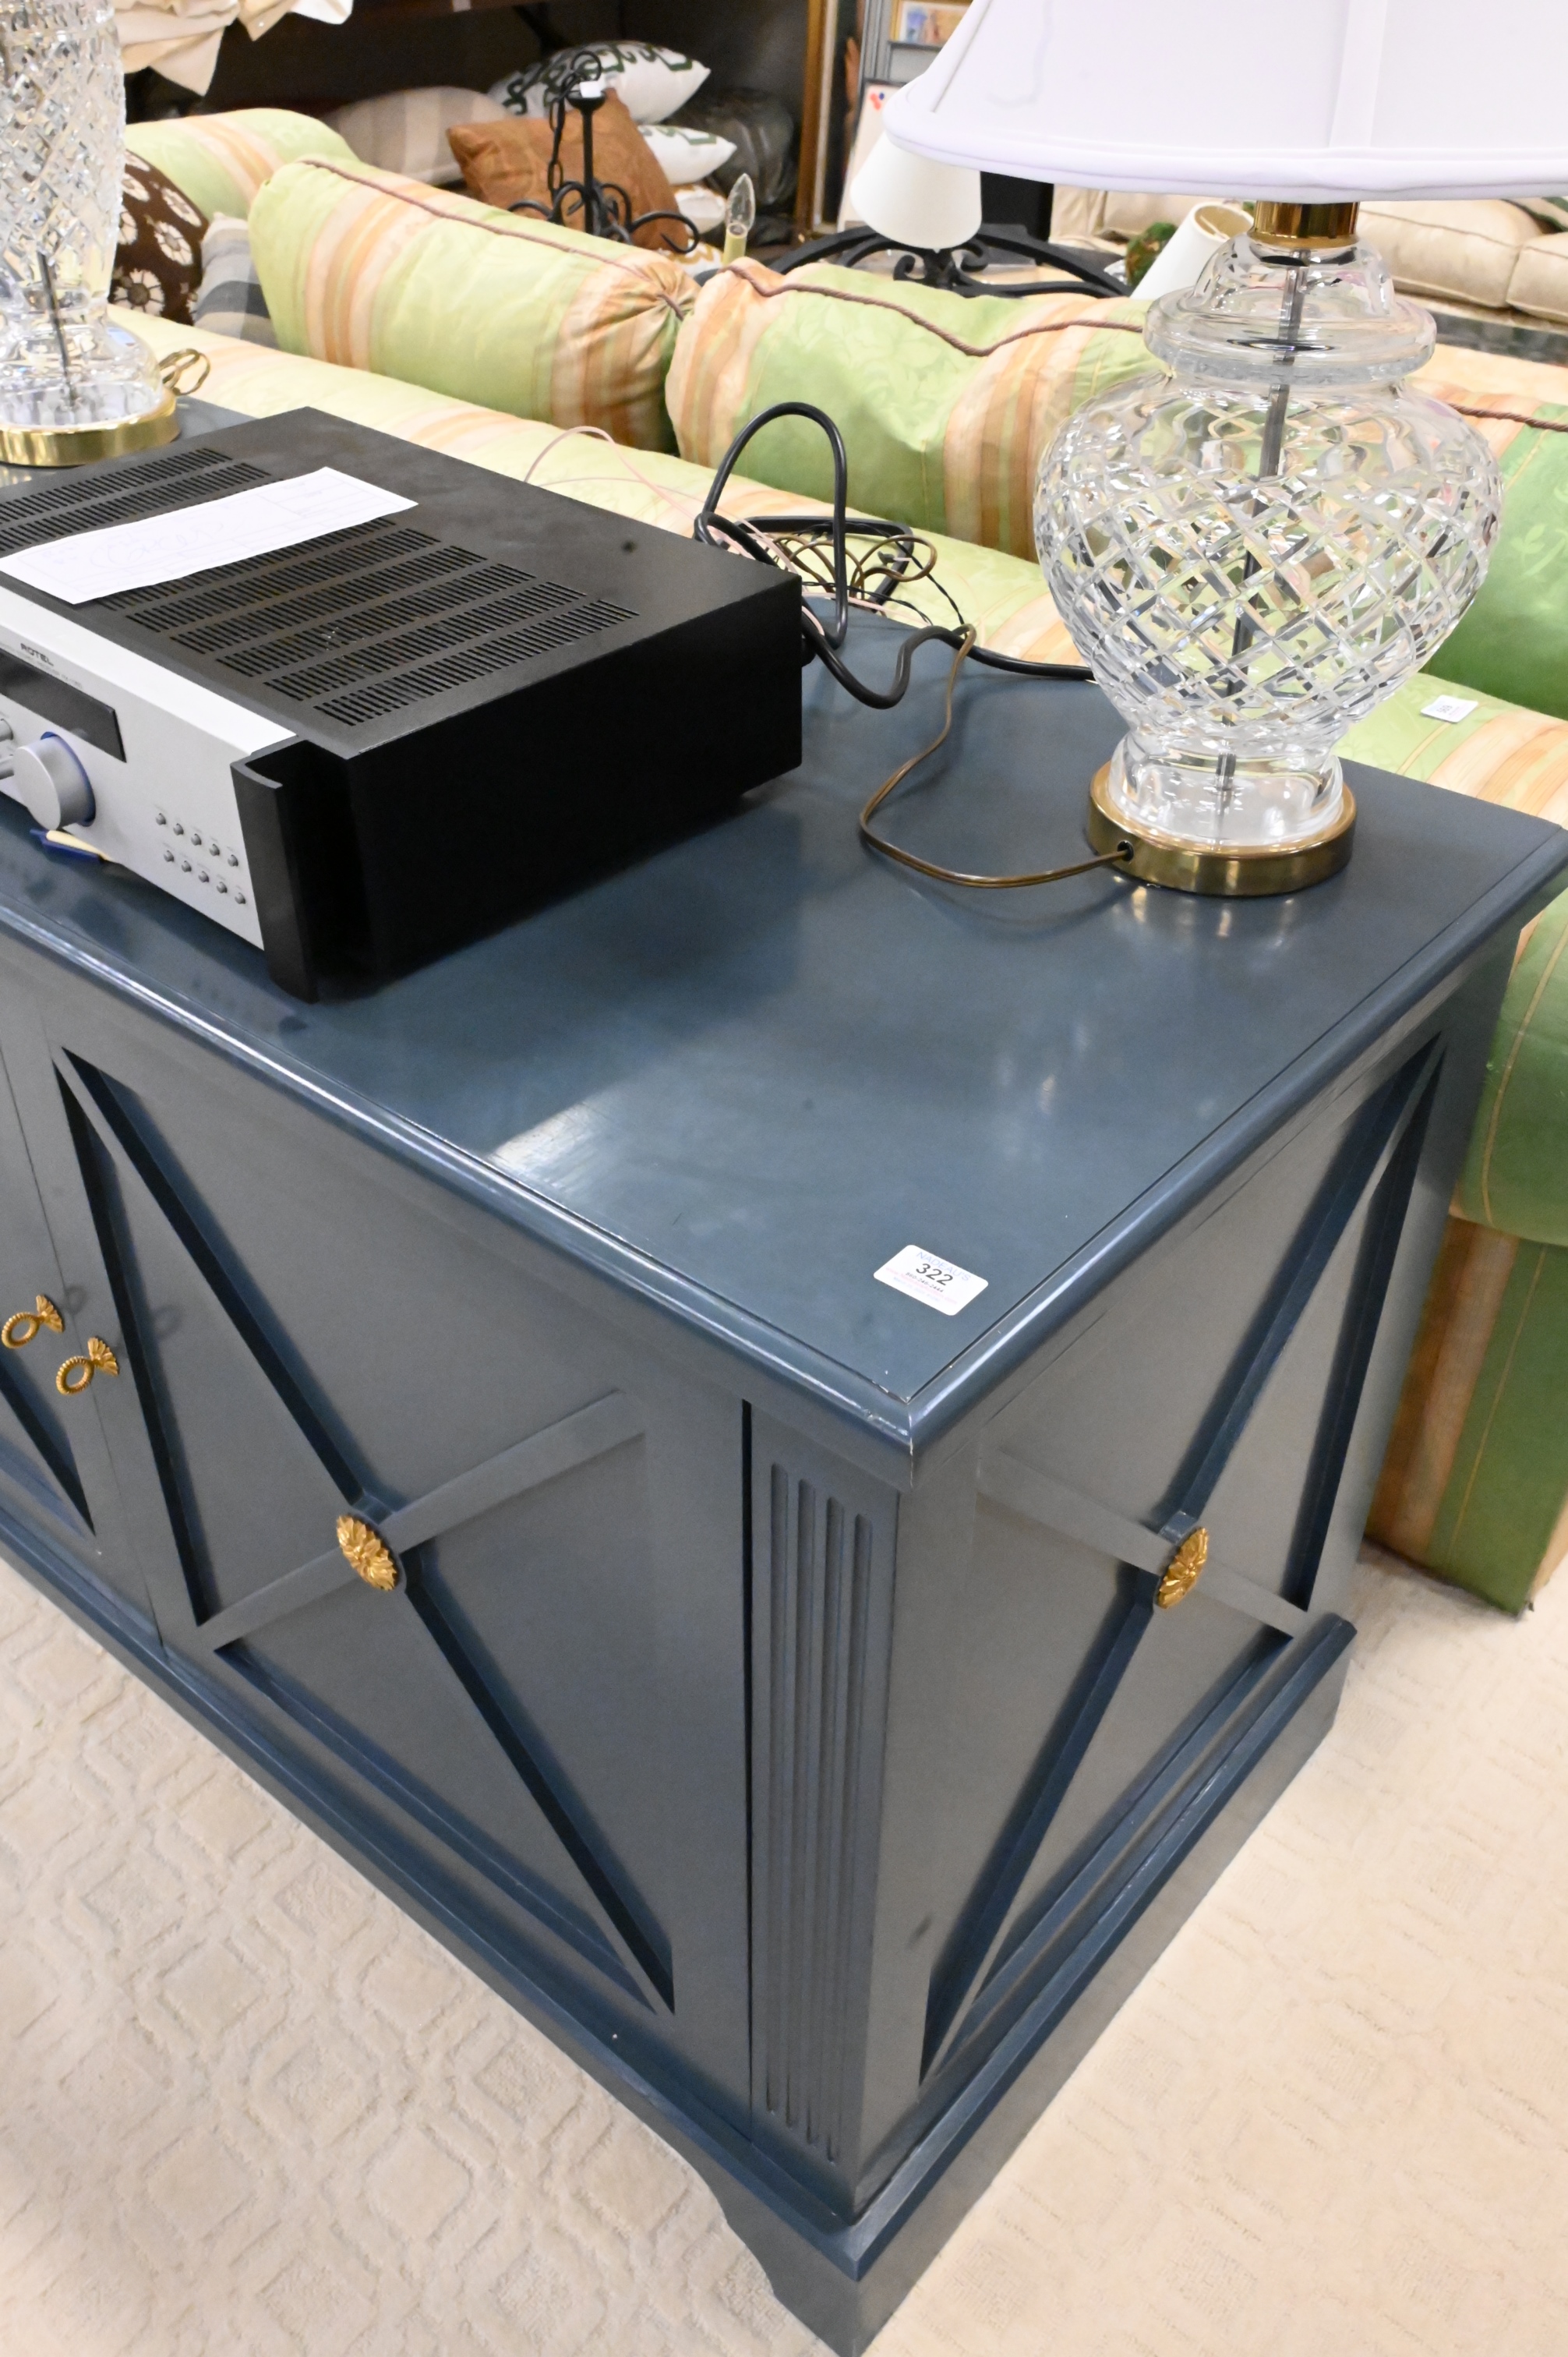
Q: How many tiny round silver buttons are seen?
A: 10